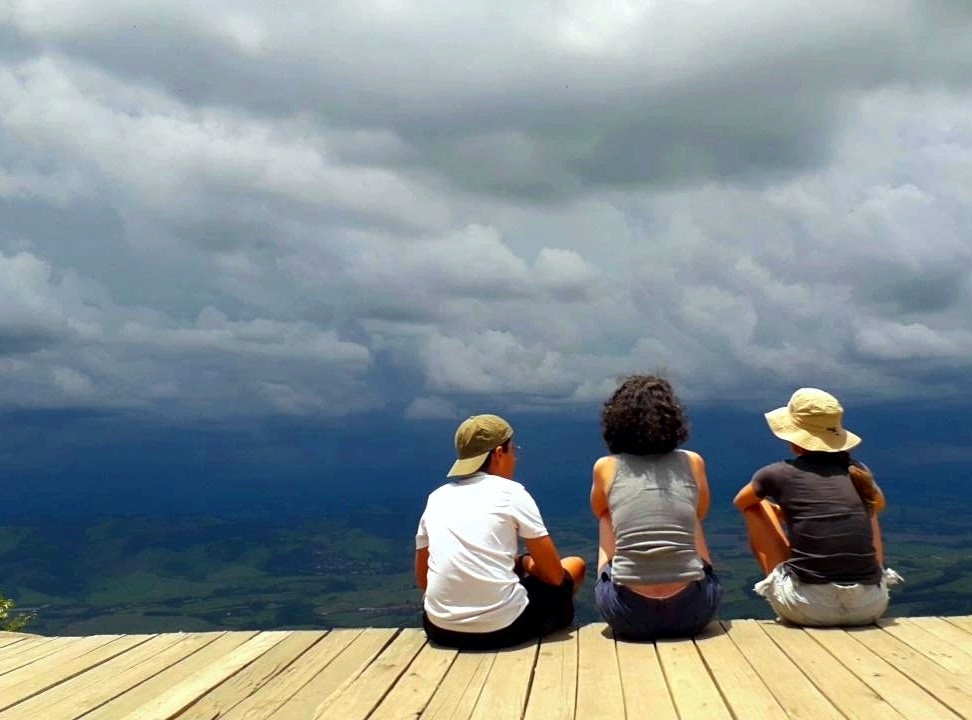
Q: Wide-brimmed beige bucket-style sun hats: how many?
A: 1